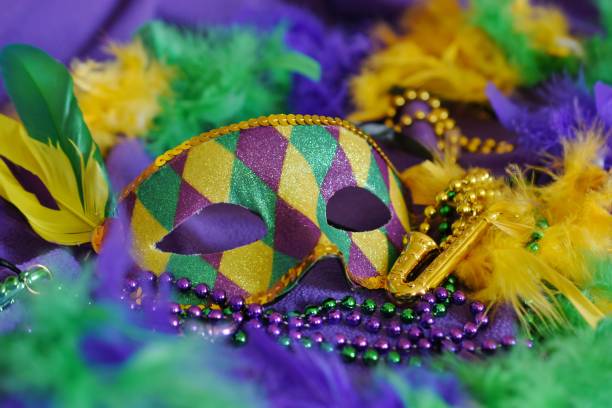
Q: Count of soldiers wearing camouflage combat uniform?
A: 0